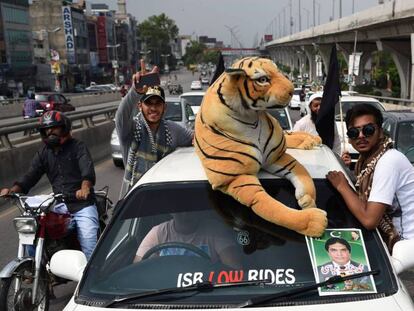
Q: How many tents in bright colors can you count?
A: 0